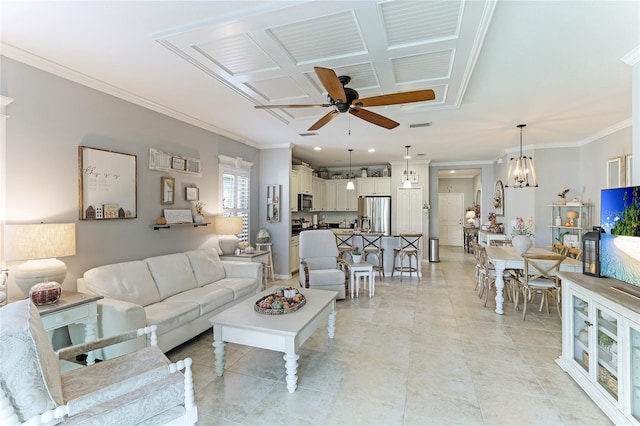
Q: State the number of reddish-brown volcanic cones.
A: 0